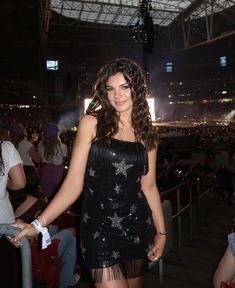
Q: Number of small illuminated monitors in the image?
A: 3